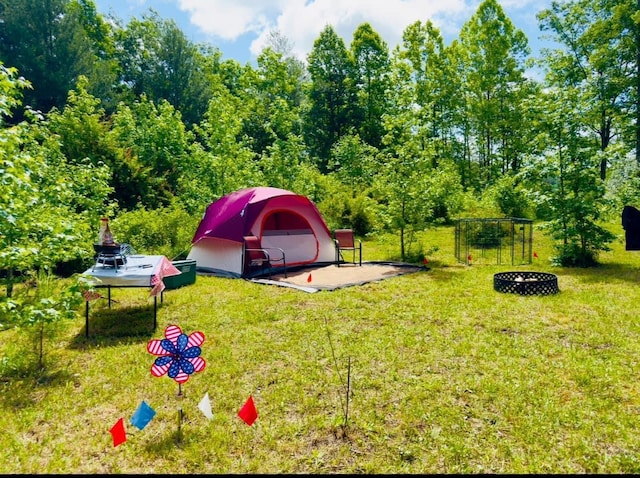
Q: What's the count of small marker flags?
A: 8